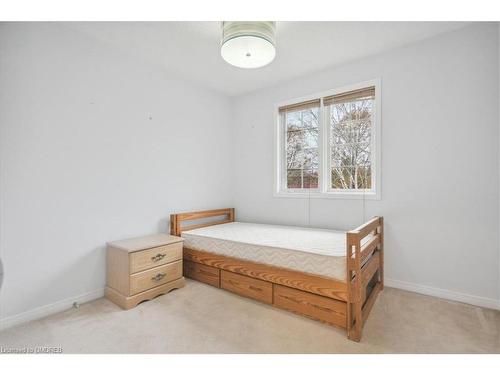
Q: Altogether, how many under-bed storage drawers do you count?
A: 3